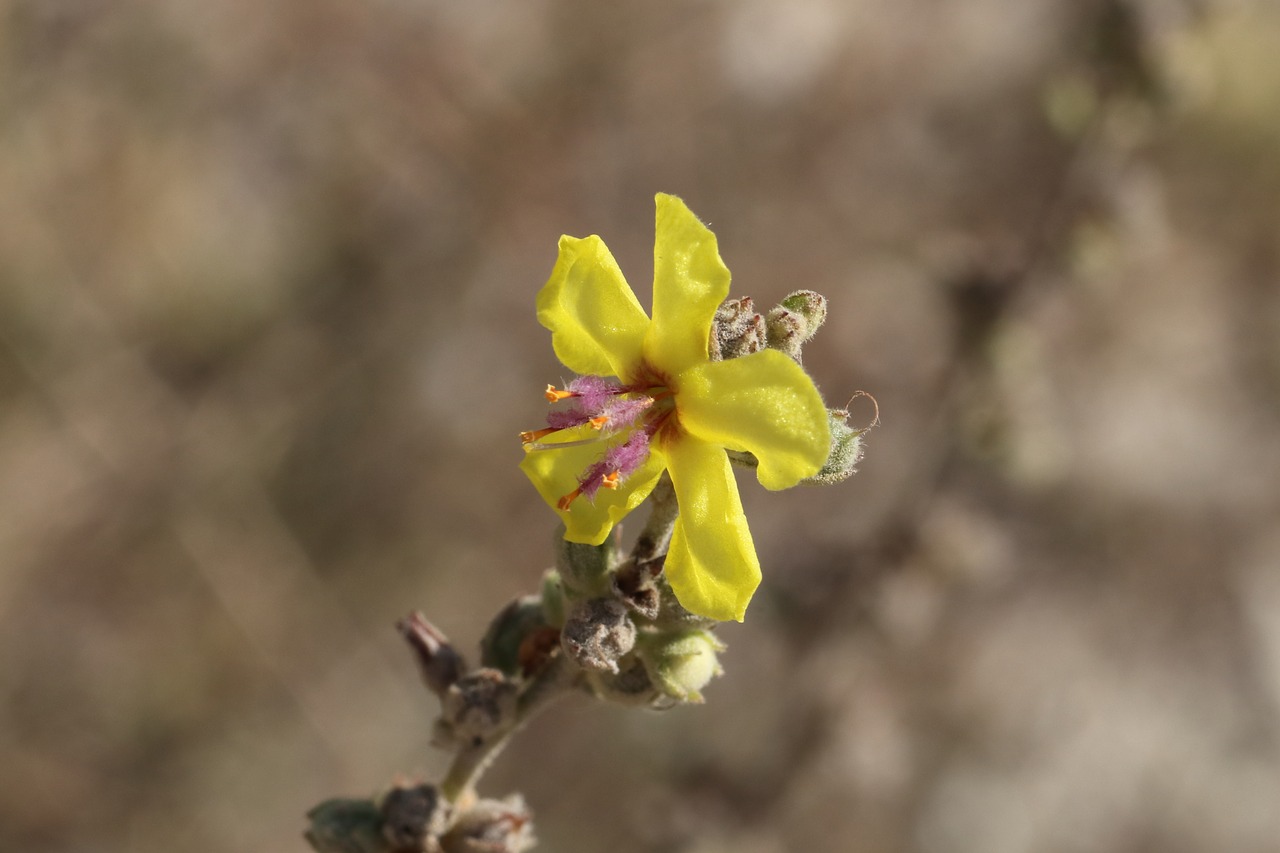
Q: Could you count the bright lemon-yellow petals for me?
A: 5